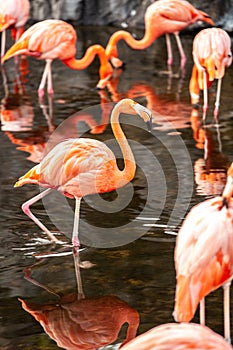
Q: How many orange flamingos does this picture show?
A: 7